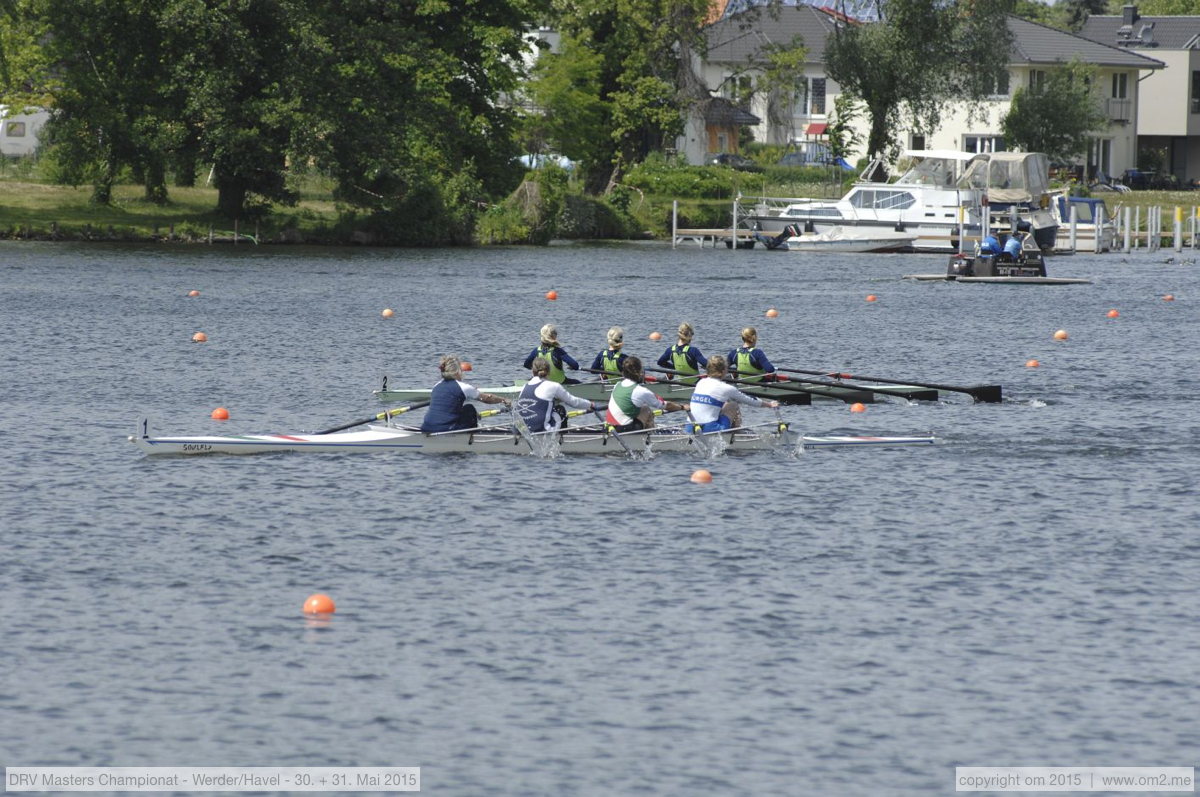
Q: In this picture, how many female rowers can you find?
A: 8